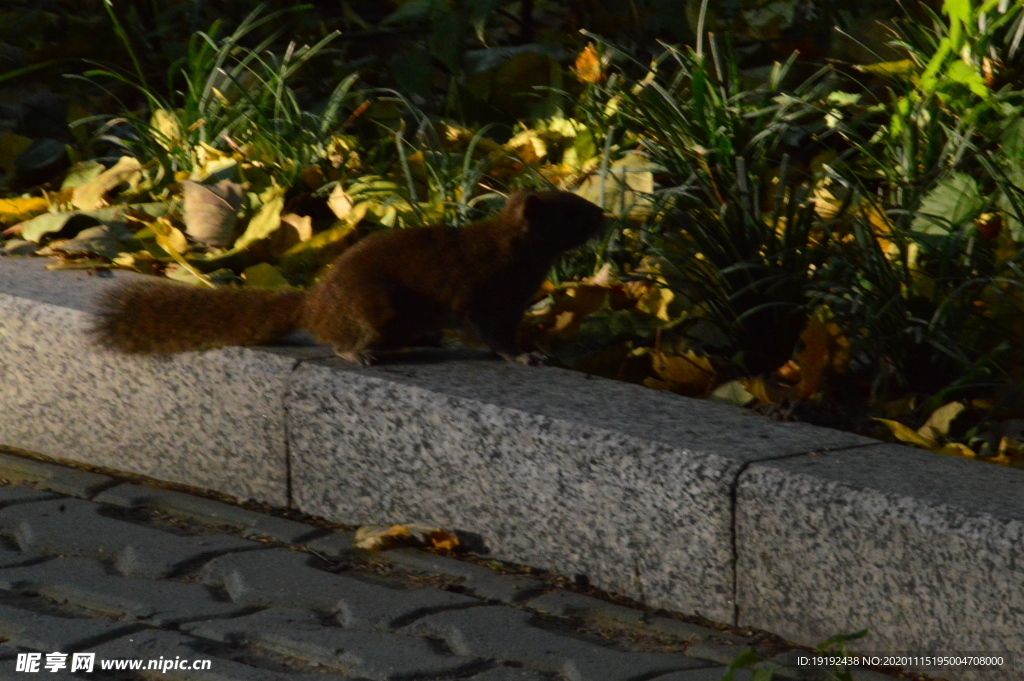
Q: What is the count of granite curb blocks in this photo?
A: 3